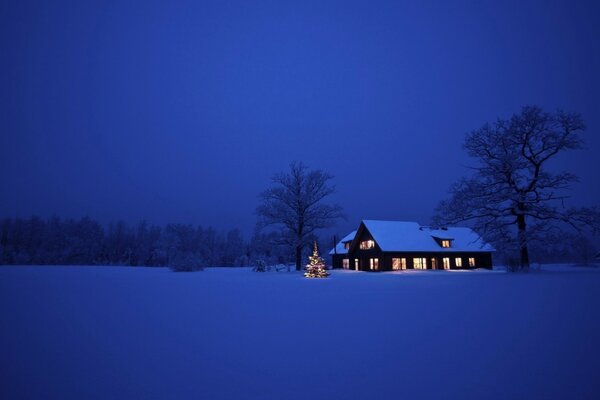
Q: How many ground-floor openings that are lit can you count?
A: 9